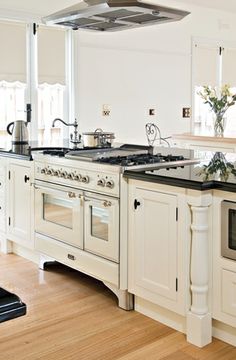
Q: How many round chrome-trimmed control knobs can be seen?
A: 9